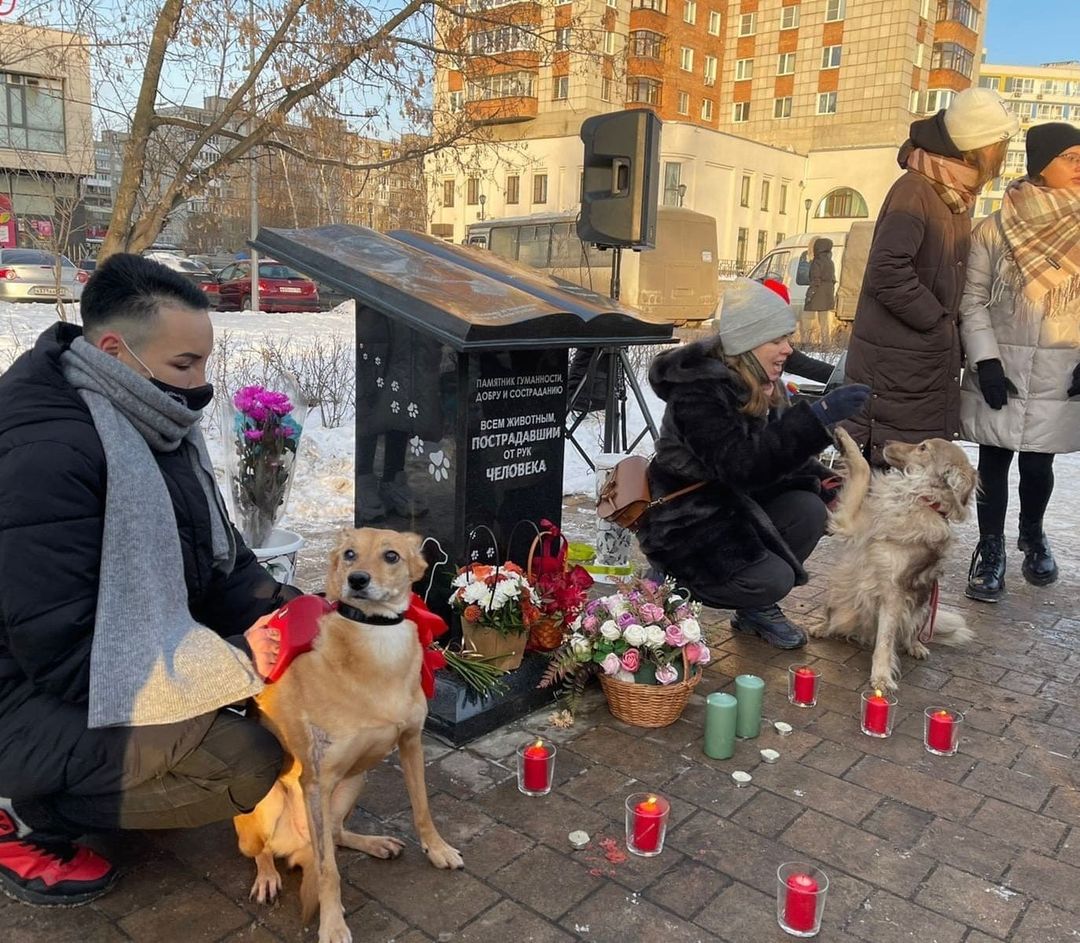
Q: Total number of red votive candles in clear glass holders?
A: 6